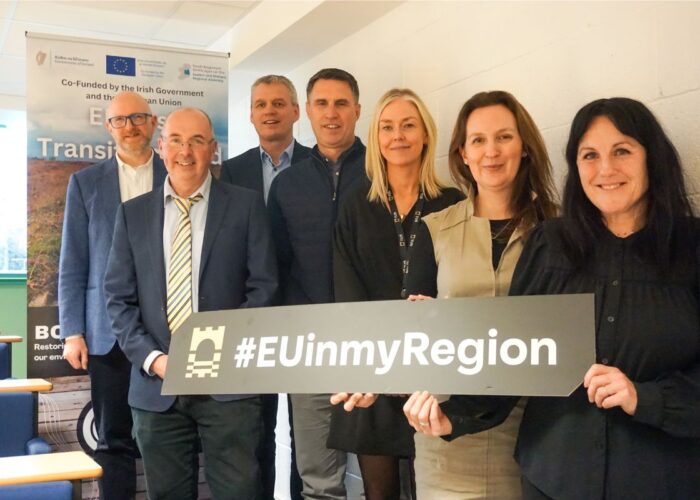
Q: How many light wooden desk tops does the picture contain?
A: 3